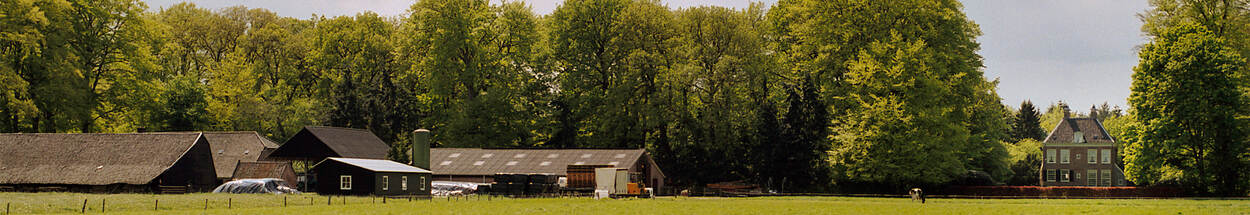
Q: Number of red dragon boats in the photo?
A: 0